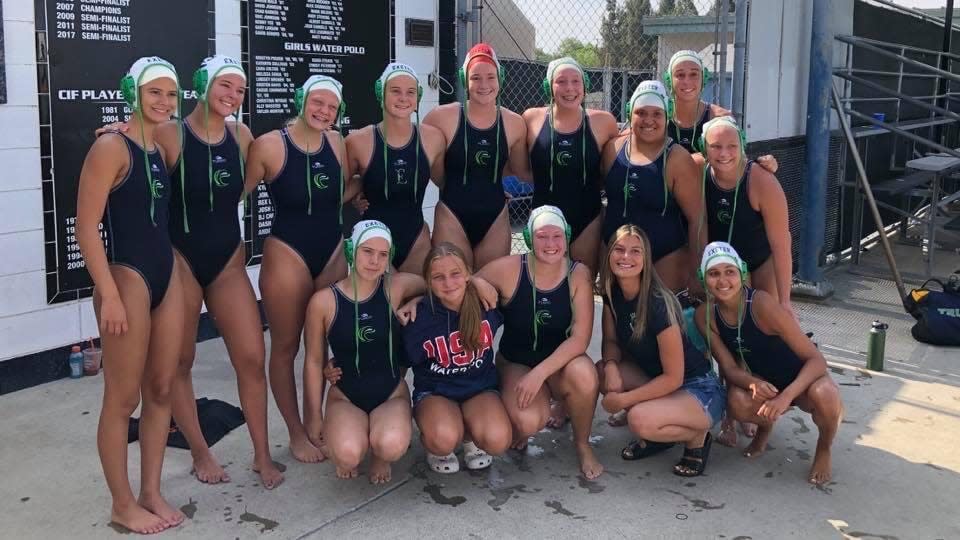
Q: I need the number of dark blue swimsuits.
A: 12